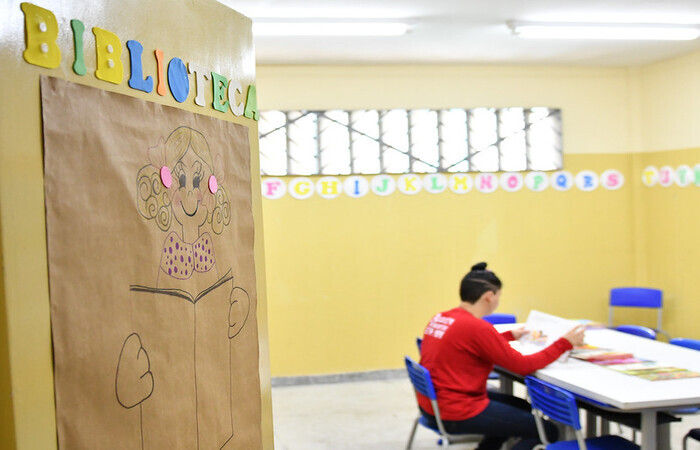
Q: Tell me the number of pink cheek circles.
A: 2